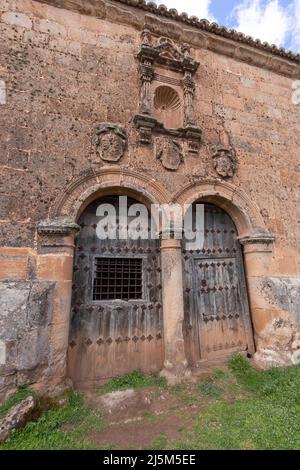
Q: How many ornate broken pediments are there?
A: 1